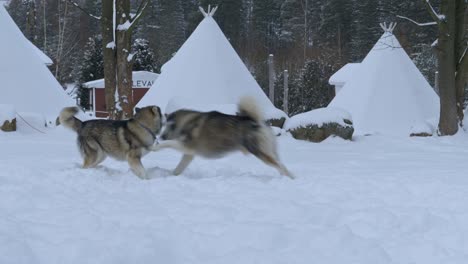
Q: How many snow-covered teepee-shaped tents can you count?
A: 3